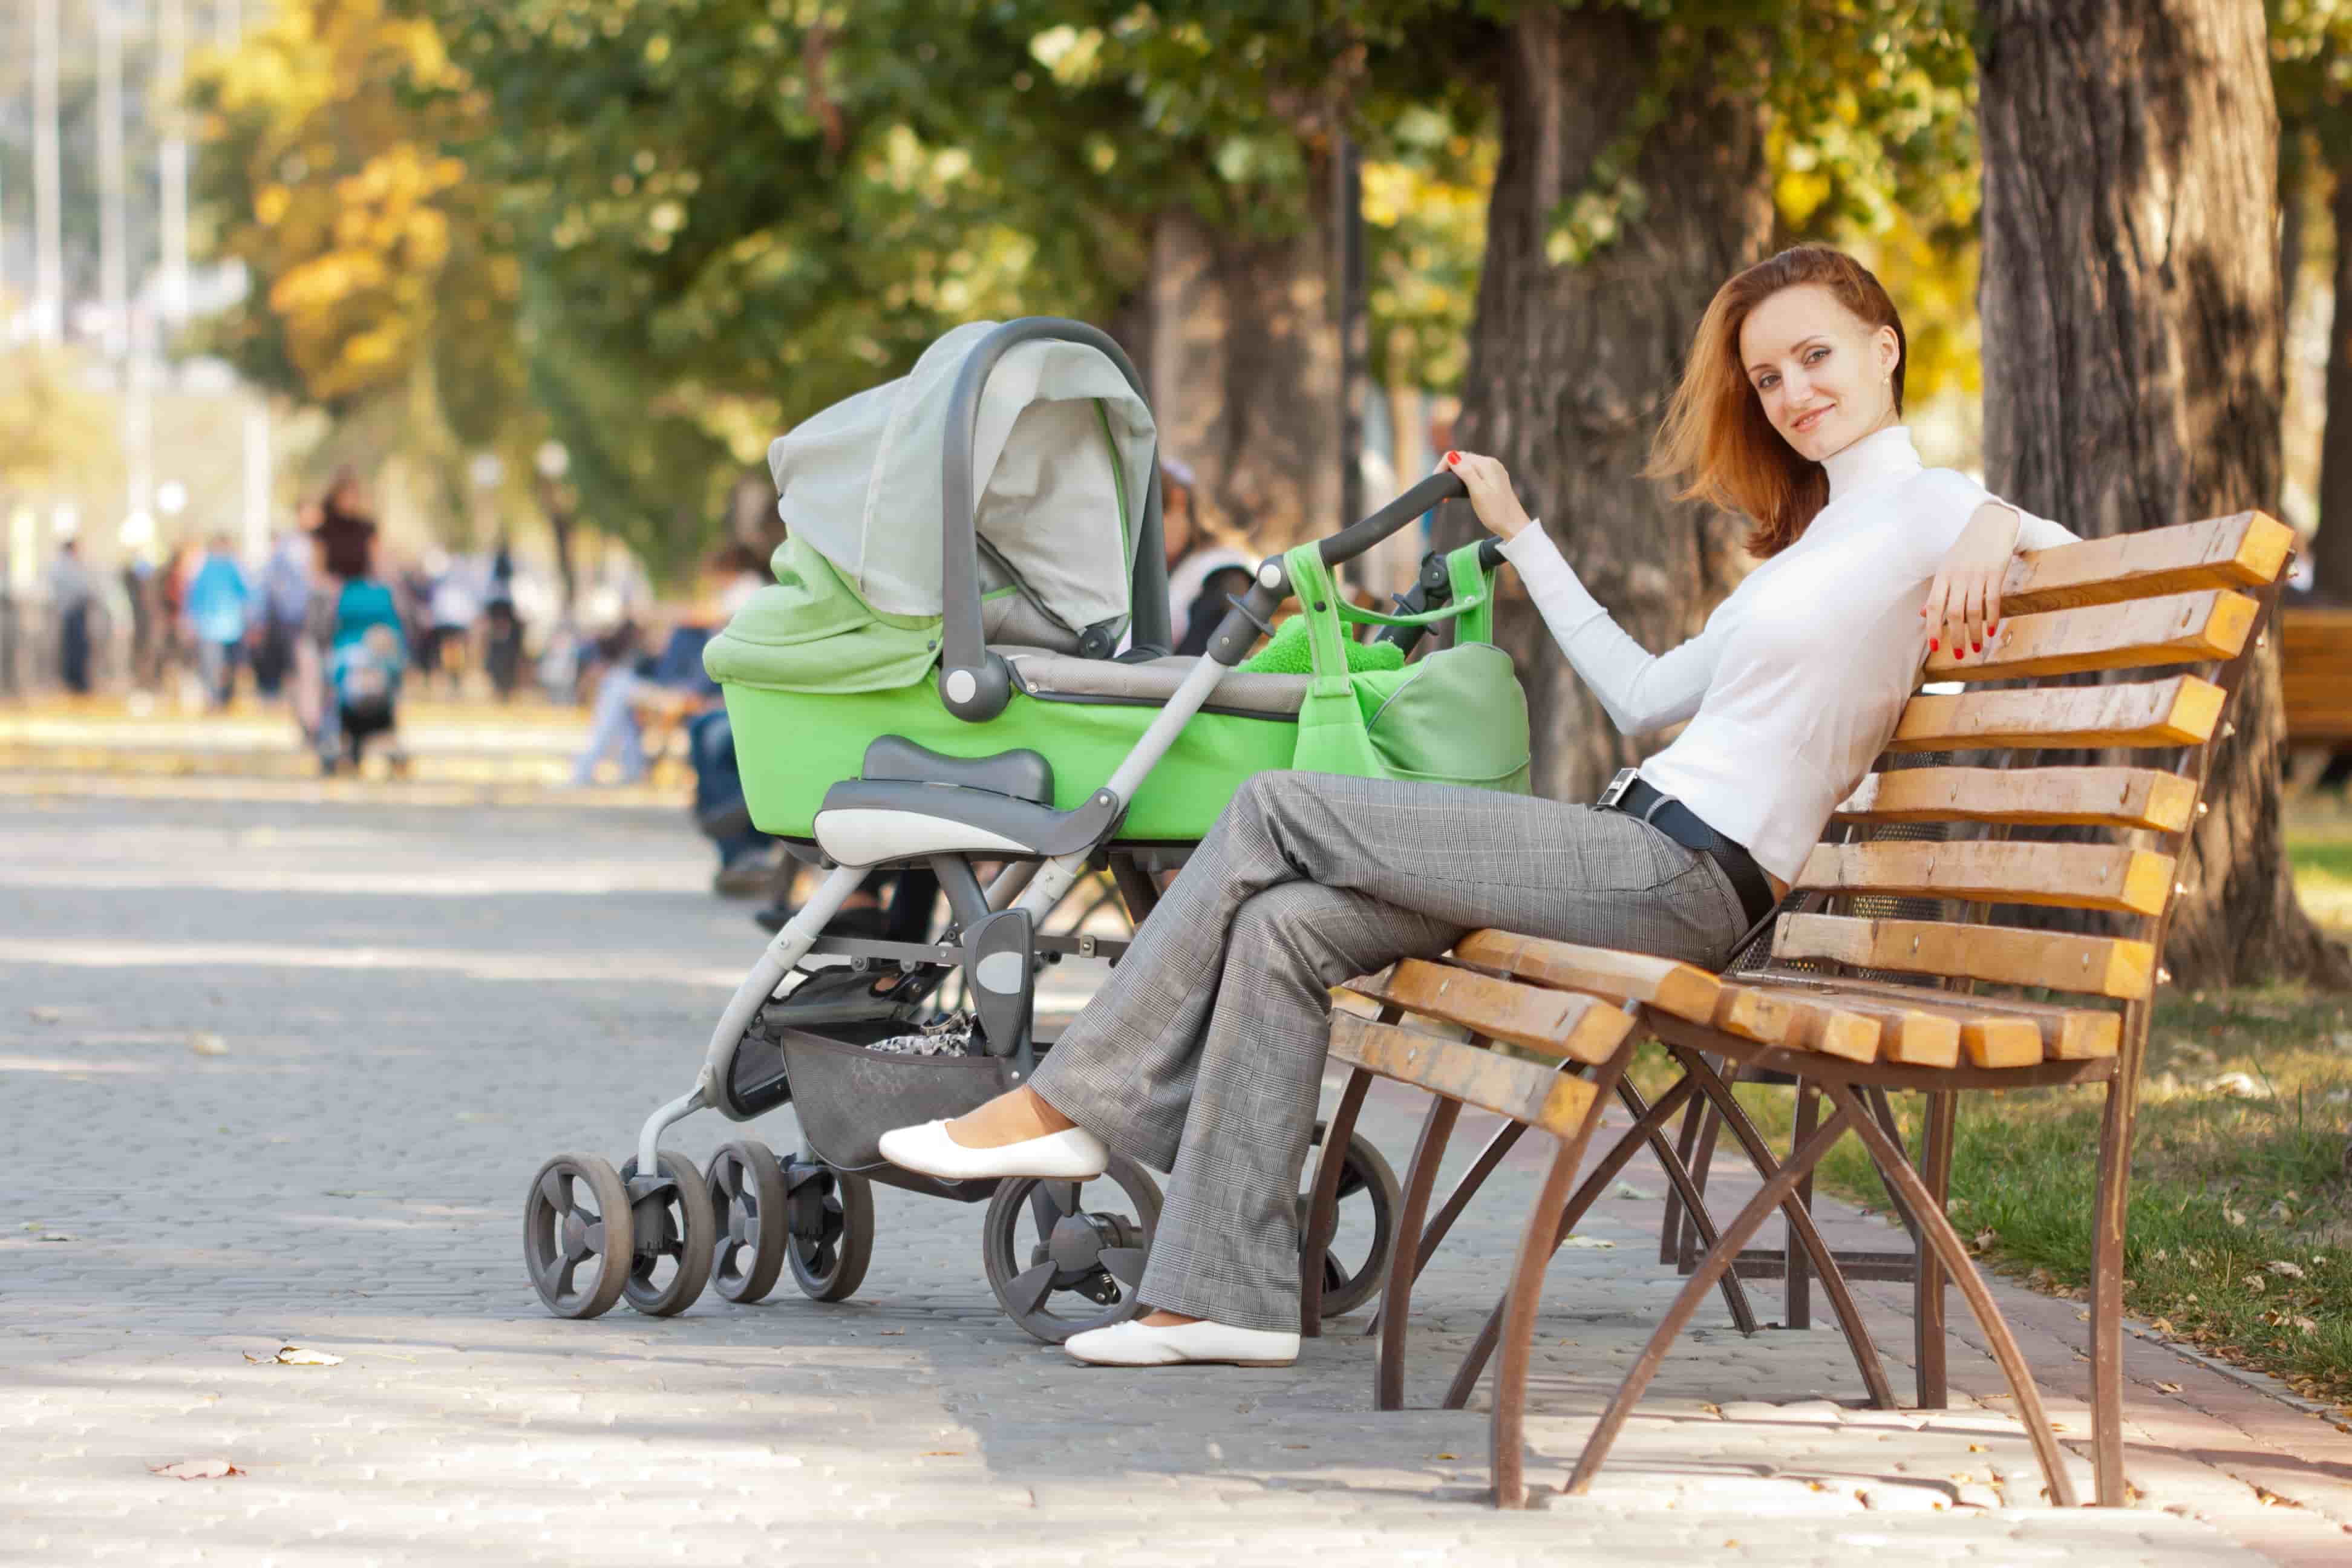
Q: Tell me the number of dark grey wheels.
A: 6